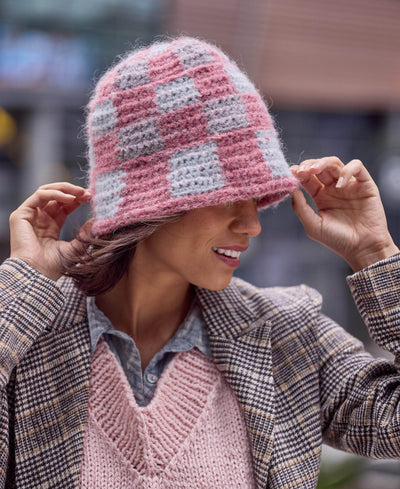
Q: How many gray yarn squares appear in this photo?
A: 11